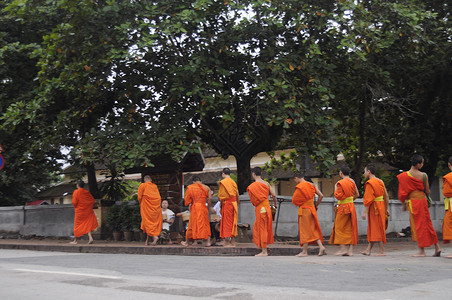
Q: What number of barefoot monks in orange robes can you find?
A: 10